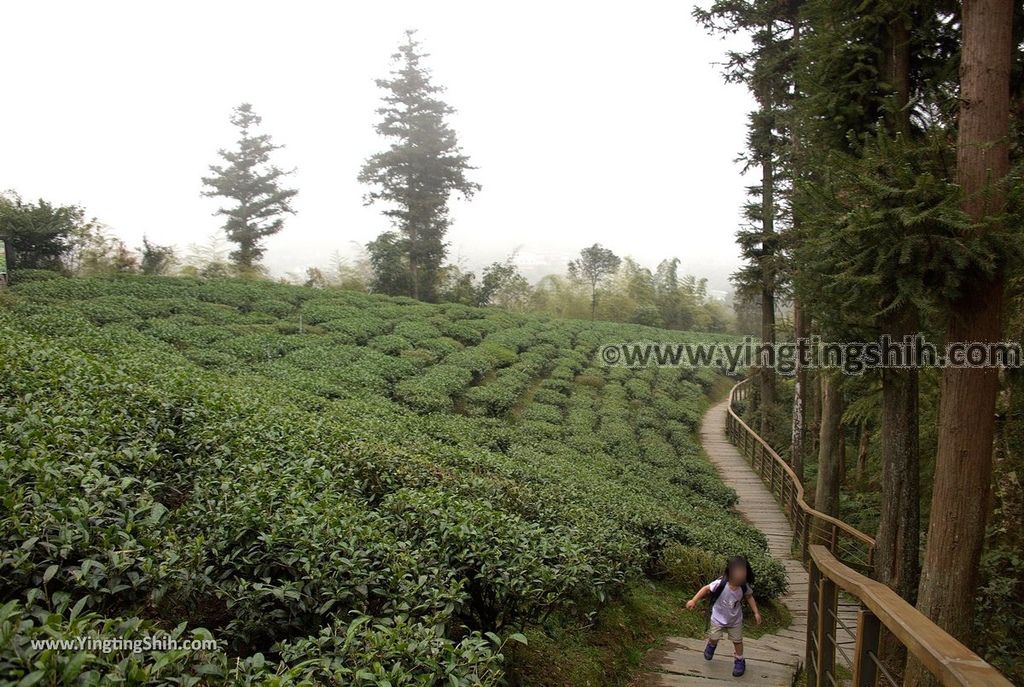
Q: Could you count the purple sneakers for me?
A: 2